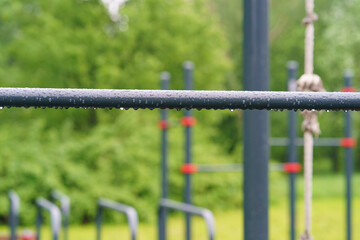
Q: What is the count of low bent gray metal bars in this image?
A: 5